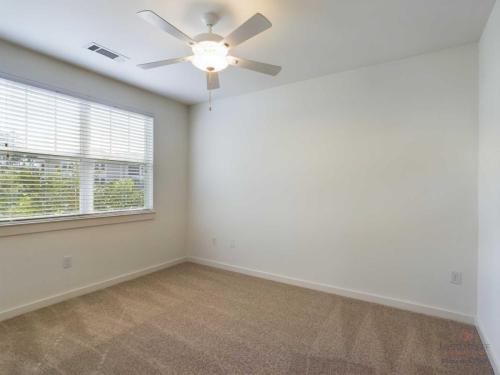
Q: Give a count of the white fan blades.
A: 5